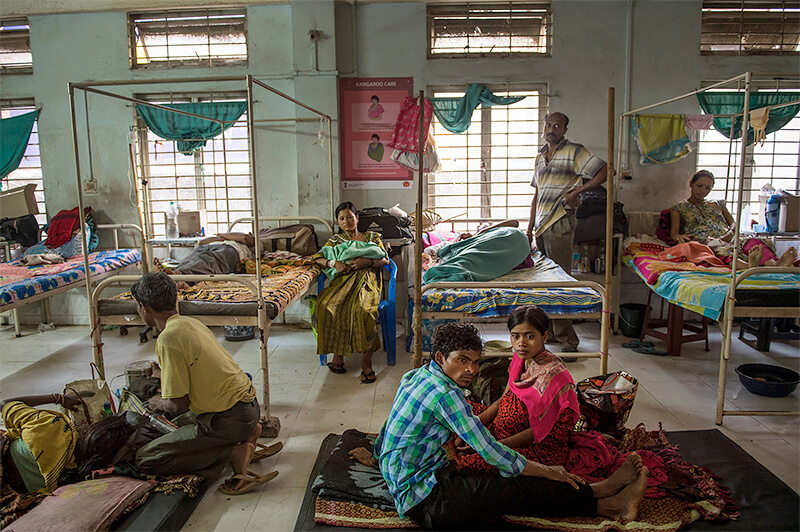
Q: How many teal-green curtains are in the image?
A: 4